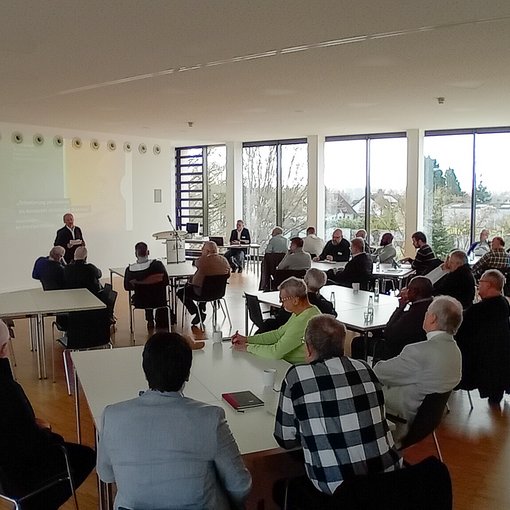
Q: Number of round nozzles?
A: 9